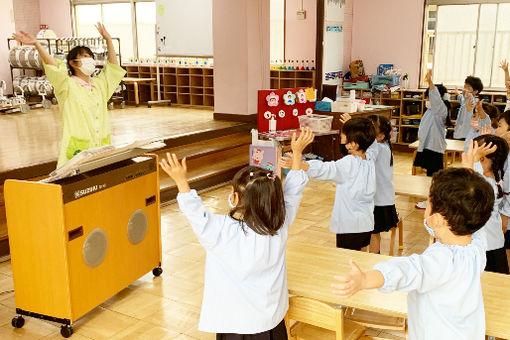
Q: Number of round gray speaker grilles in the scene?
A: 2